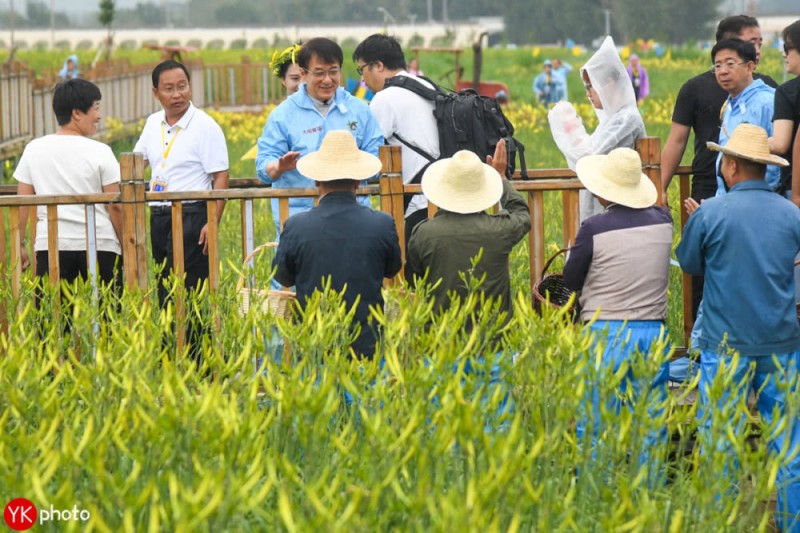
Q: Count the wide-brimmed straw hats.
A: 4